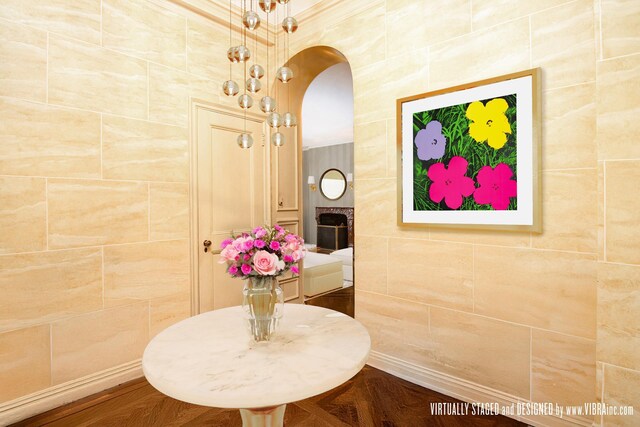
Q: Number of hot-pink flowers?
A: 2